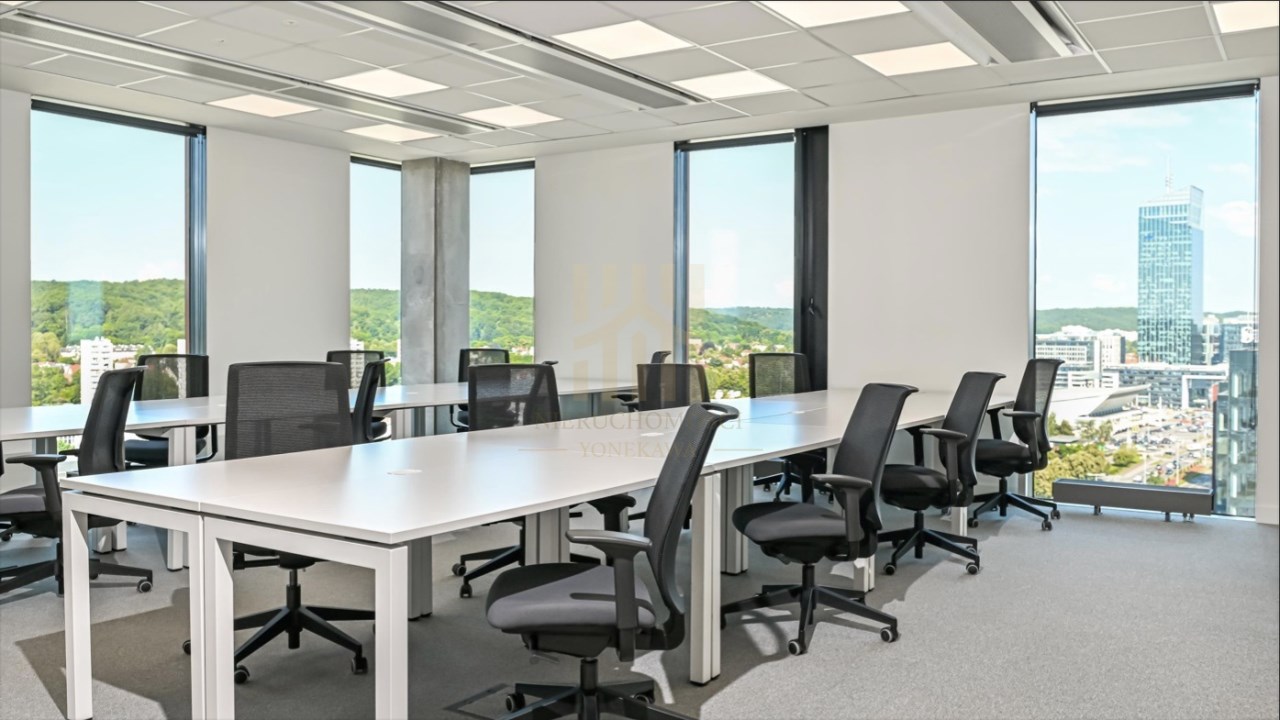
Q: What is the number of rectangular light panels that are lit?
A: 9